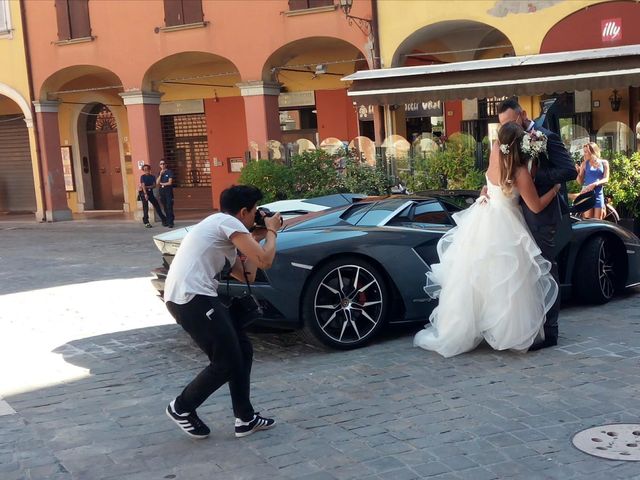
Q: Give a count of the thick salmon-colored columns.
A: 3